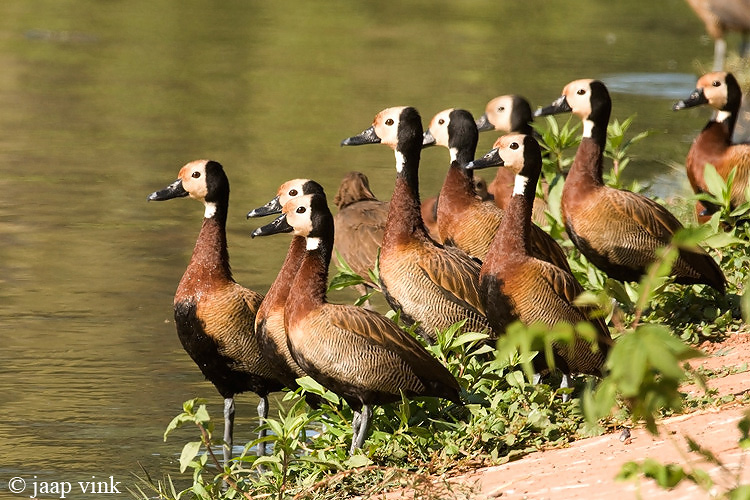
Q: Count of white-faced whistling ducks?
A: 9